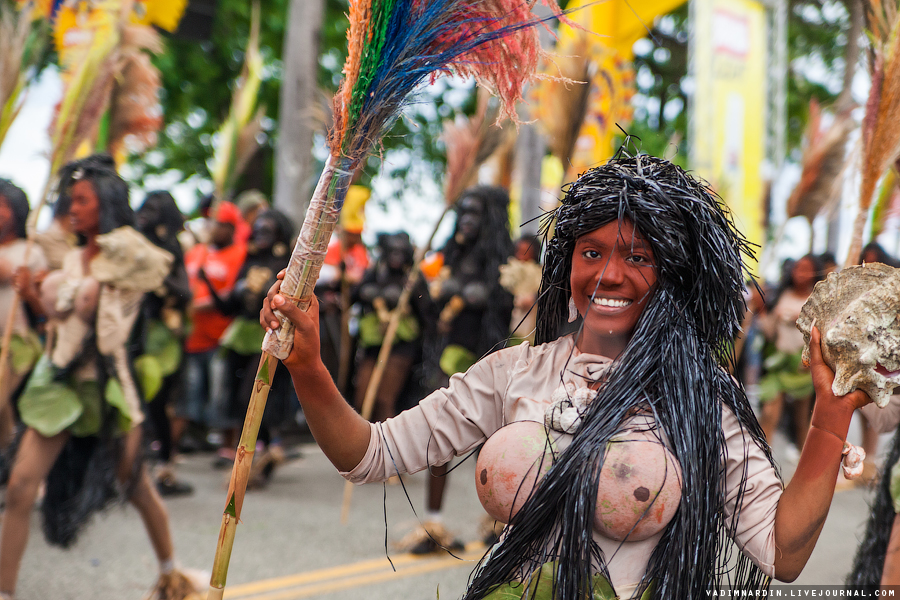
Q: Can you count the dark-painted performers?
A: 4